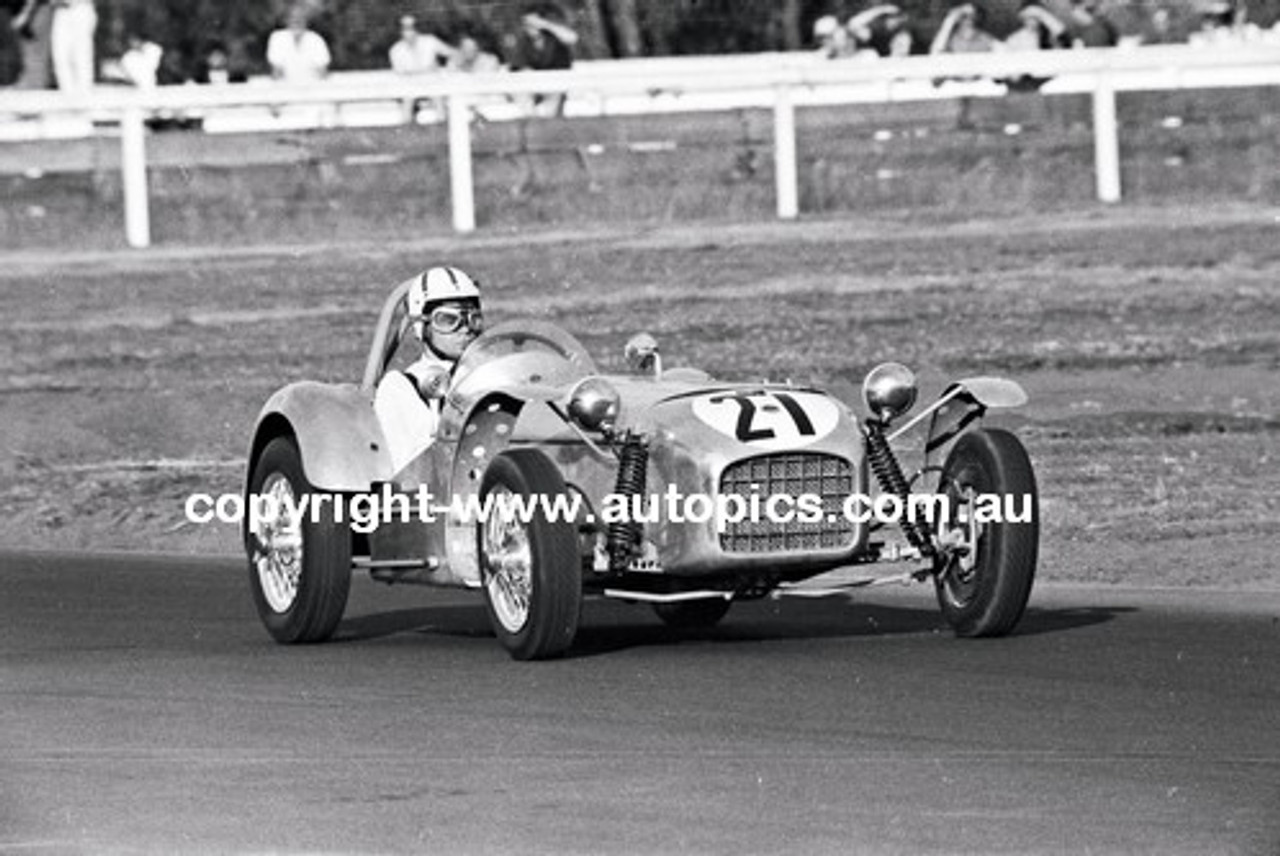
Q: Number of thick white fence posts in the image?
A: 4